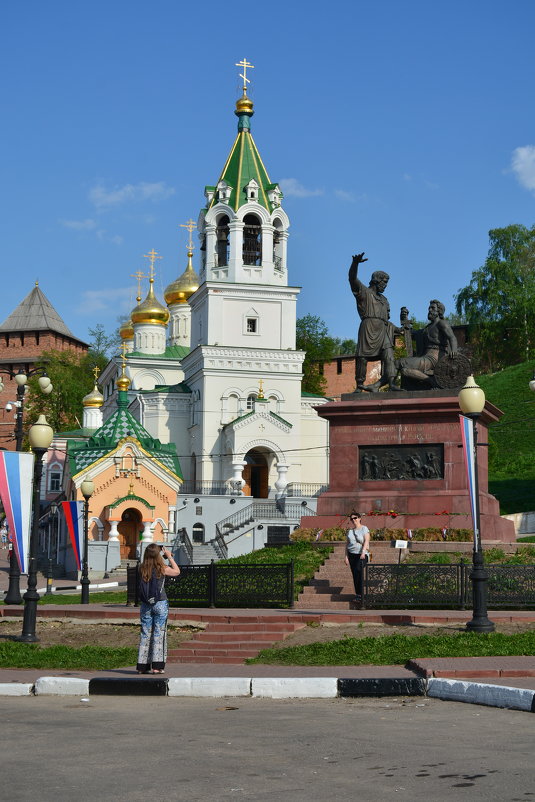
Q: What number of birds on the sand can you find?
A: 0